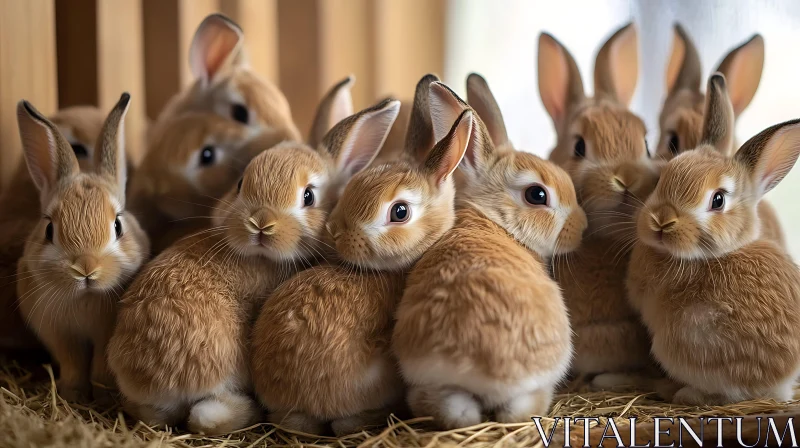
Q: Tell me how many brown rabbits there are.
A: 10